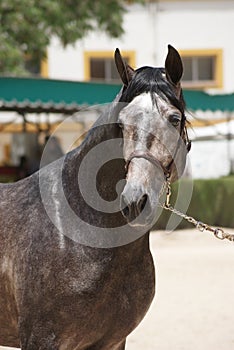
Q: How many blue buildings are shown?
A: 0